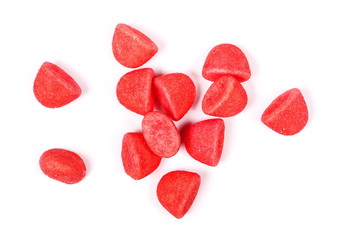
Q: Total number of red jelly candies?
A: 12